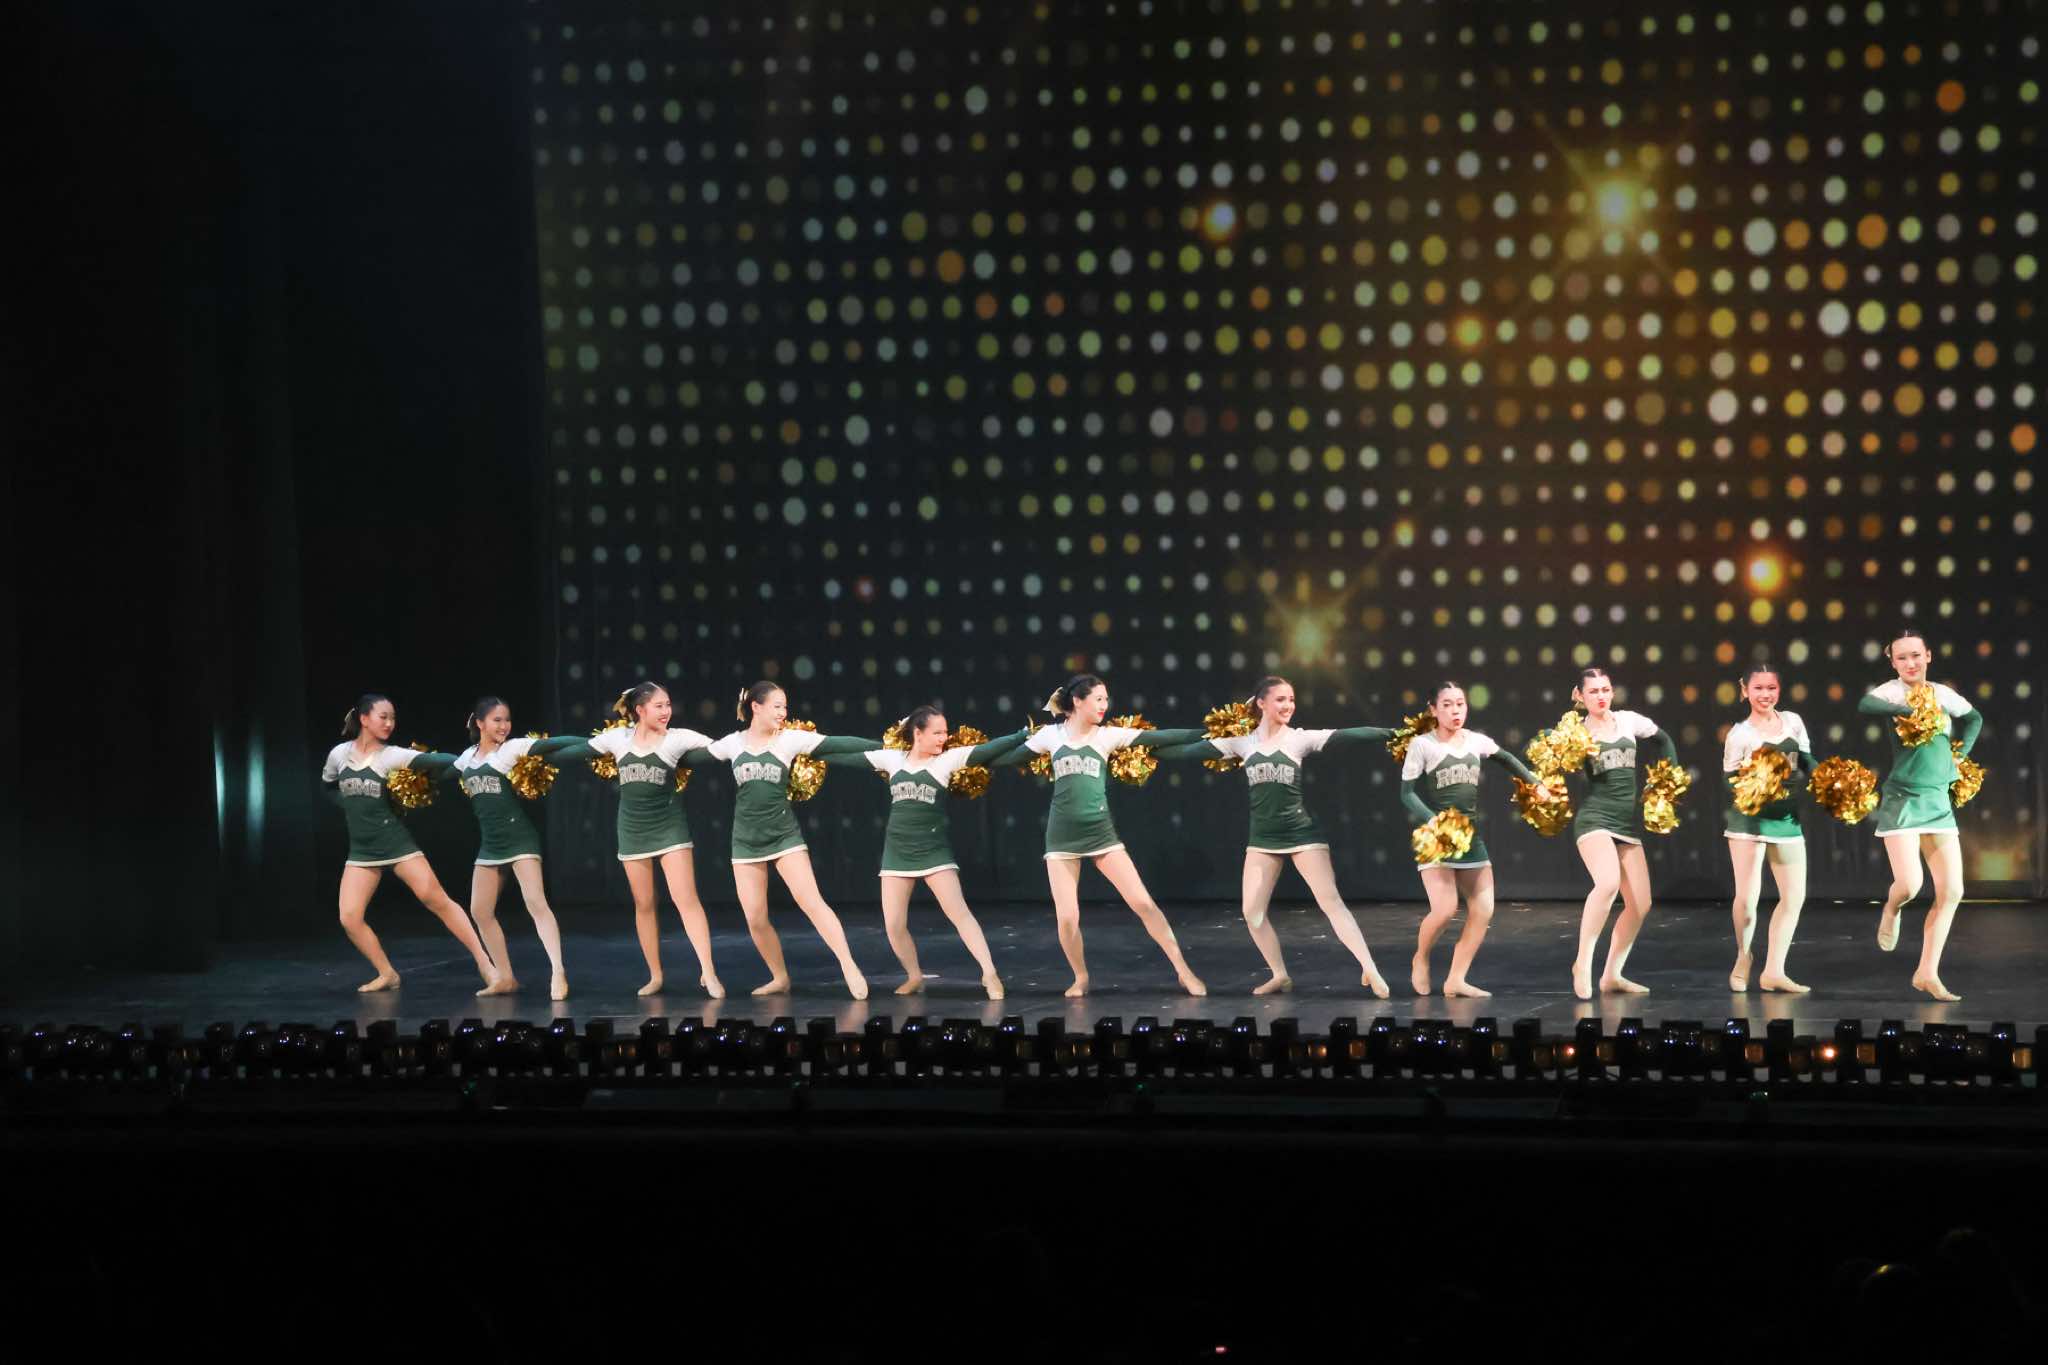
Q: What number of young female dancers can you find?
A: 11